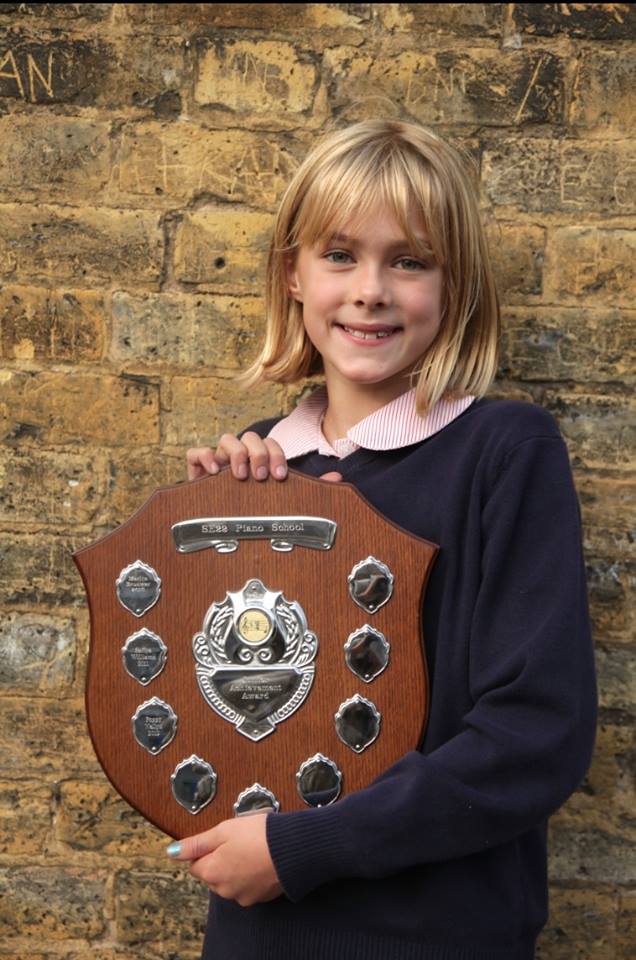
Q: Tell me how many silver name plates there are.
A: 9